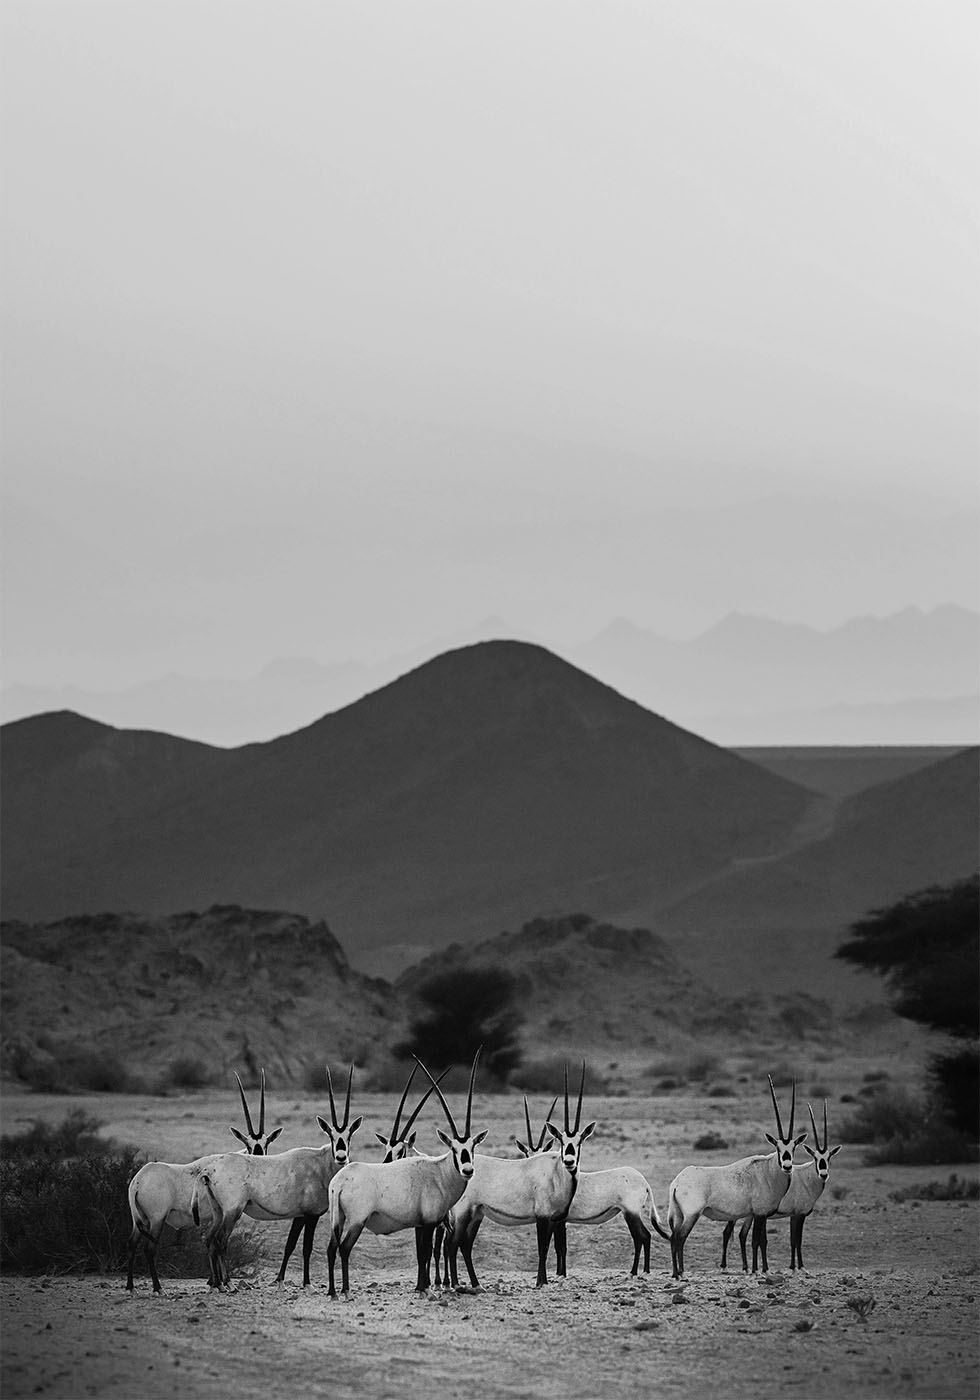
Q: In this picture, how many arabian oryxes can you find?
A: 8